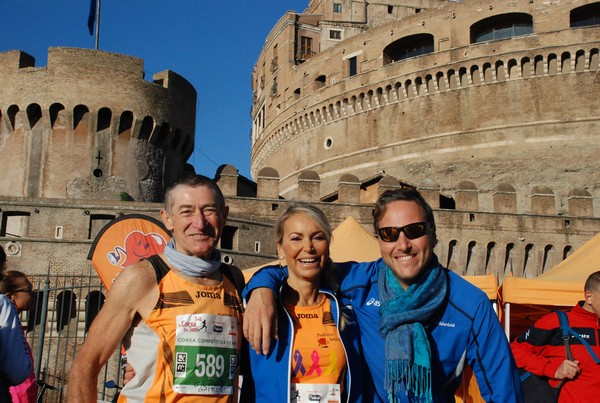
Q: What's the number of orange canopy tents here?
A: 2